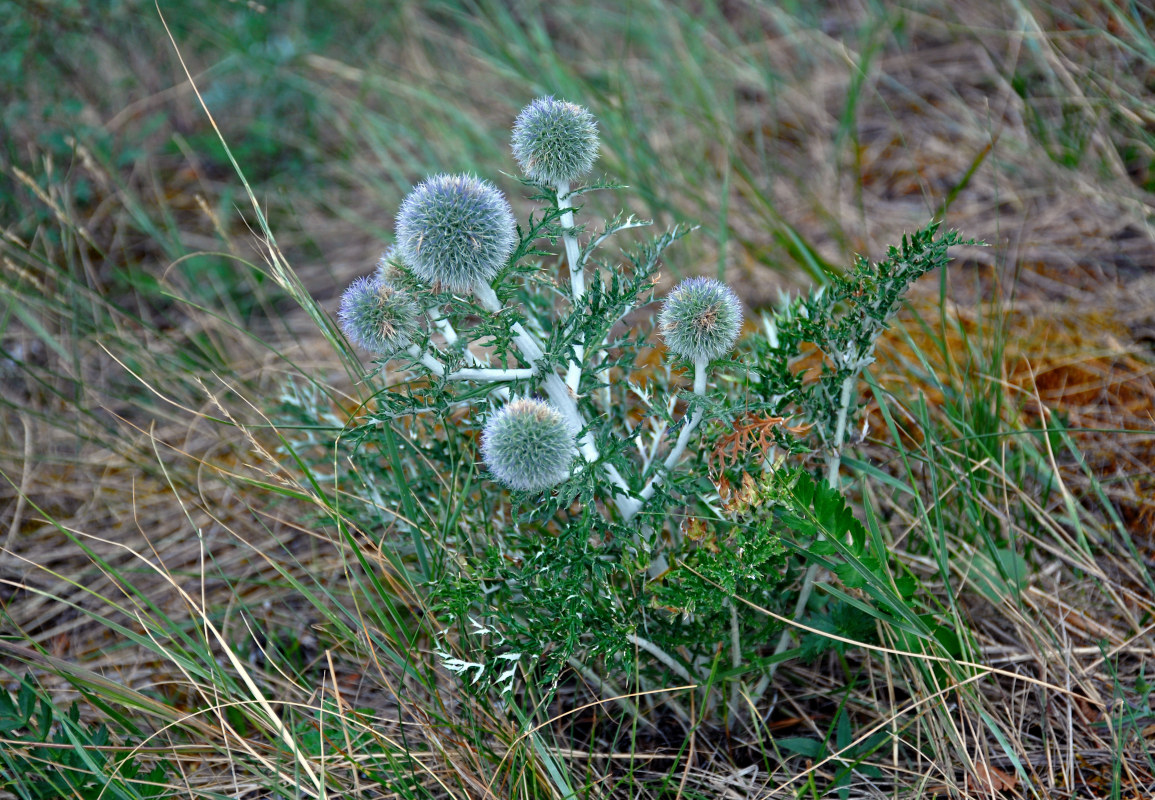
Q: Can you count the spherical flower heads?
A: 6